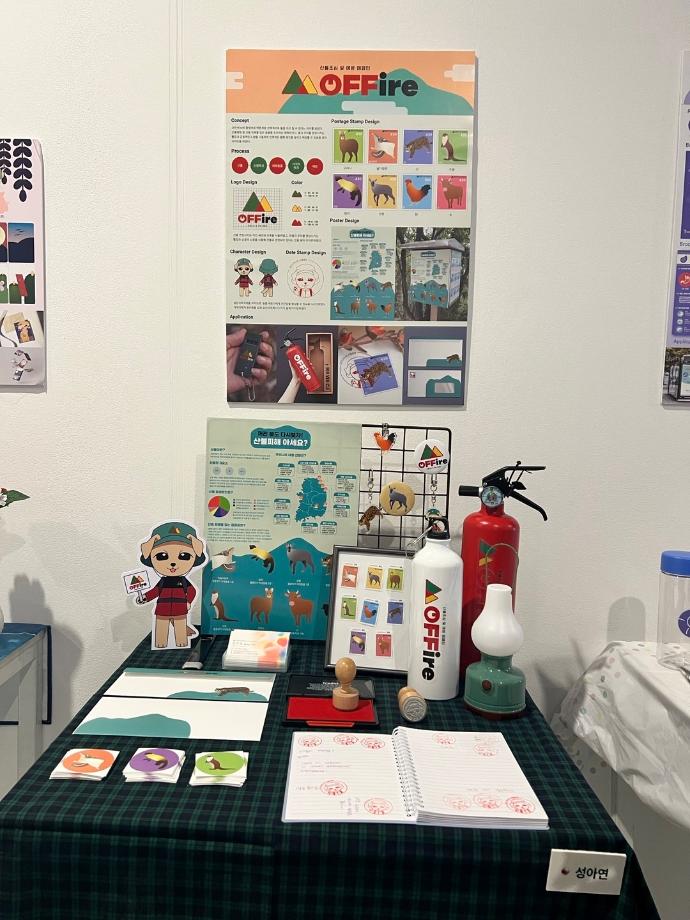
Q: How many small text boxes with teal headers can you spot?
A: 11